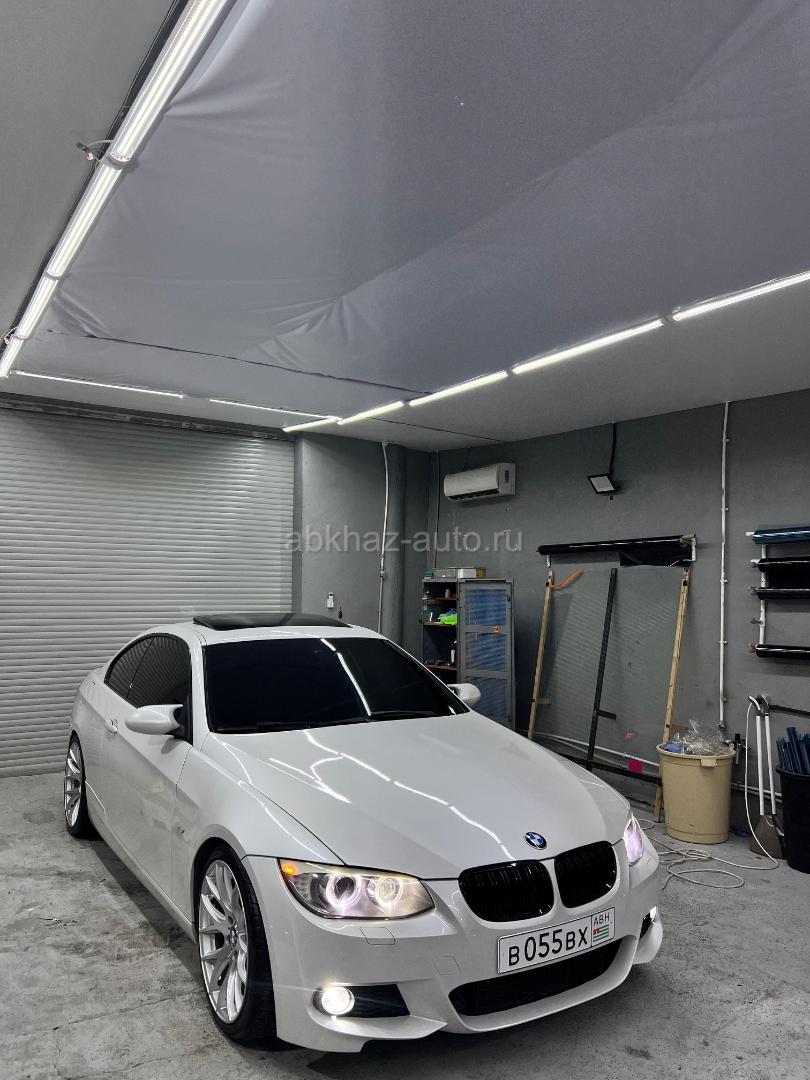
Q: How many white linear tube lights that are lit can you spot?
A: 11